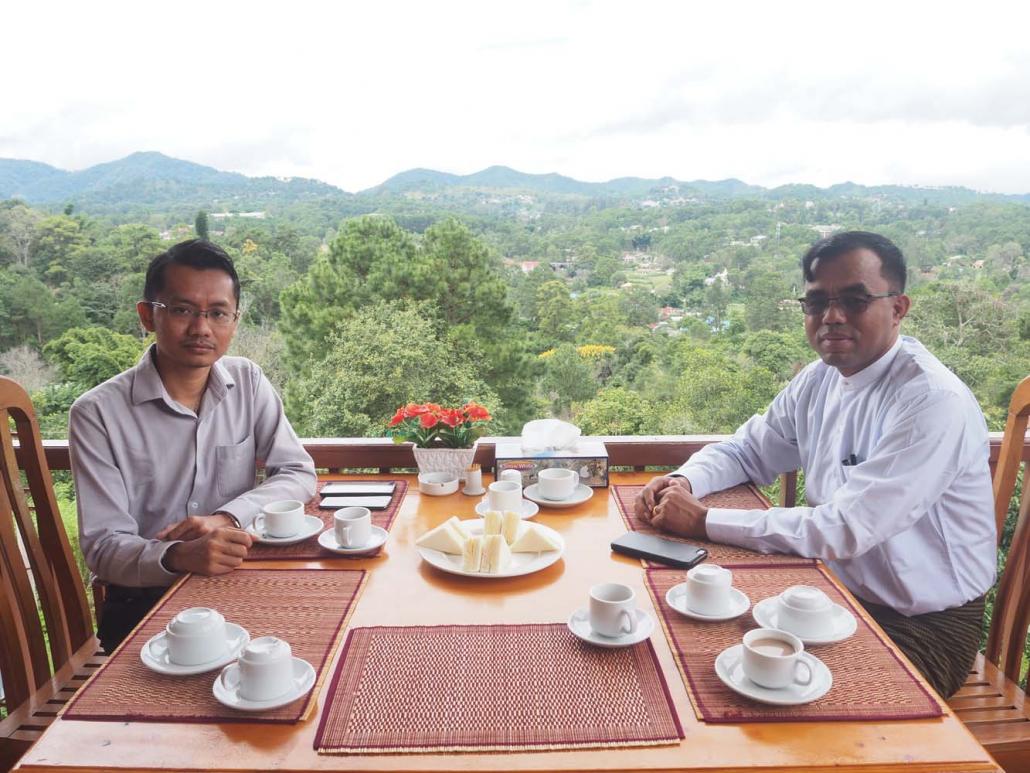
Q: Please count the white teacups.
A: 10